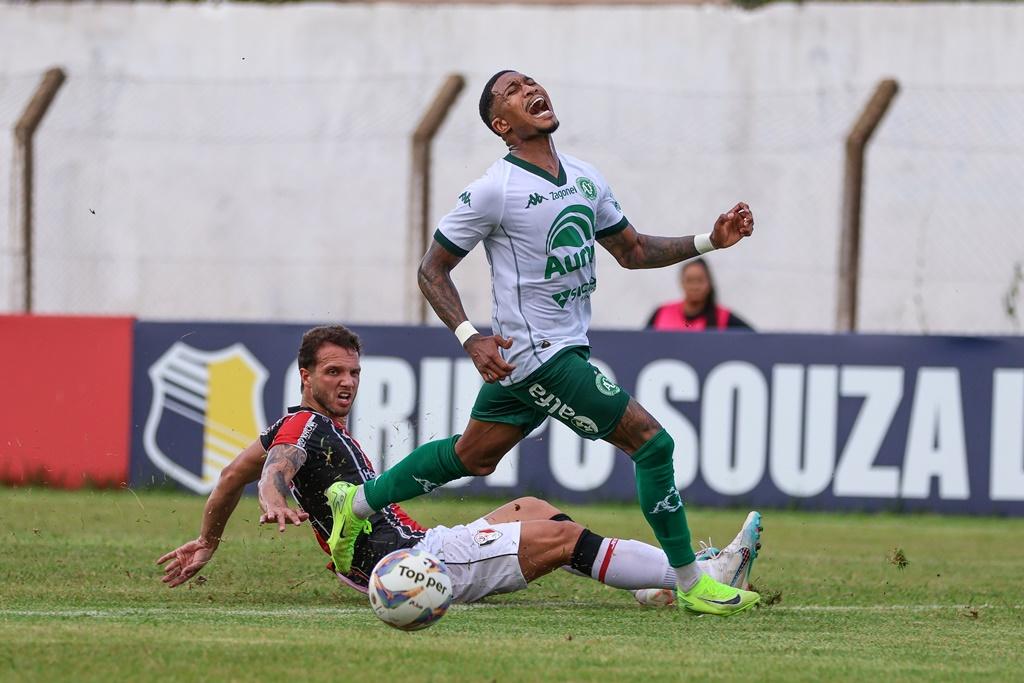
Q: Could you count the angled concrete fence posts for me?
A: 3